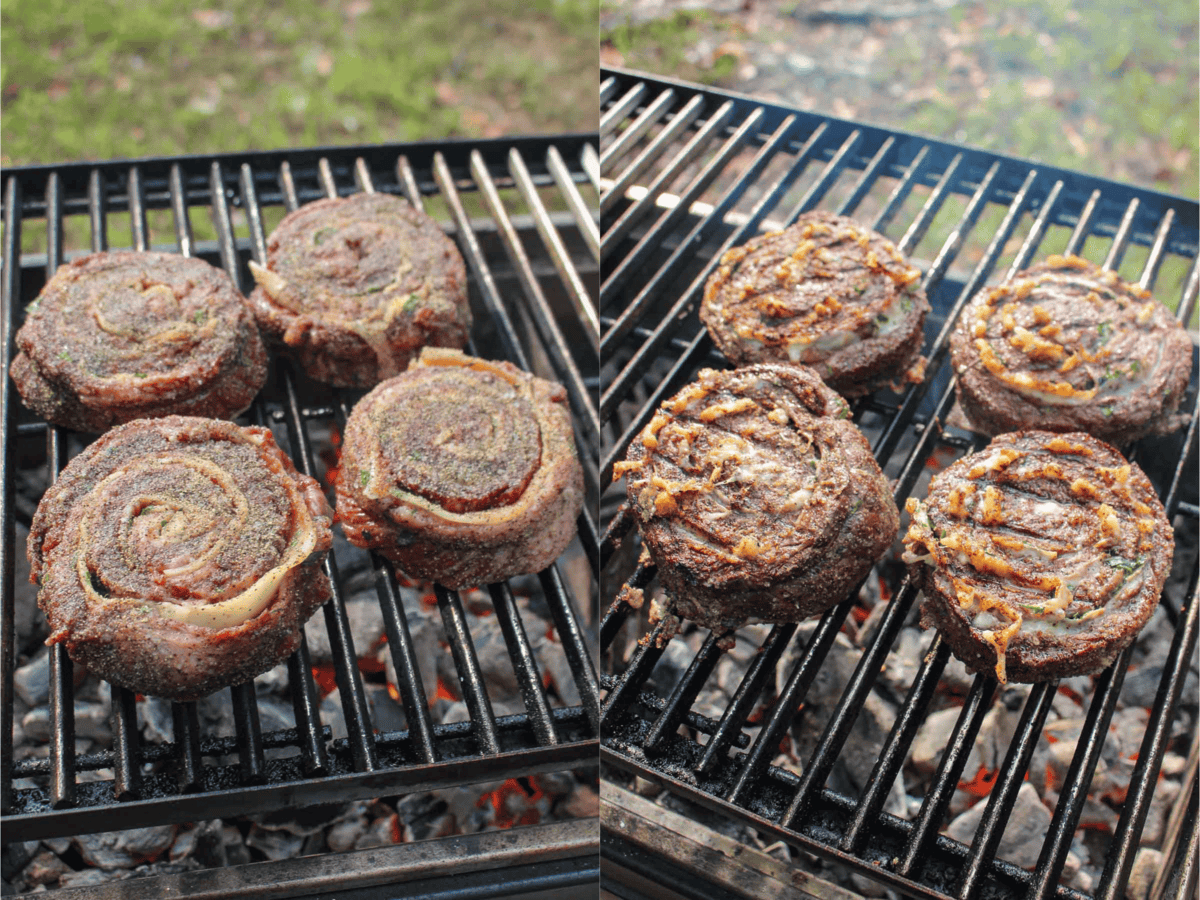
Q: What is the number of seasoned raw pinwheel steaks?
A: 4